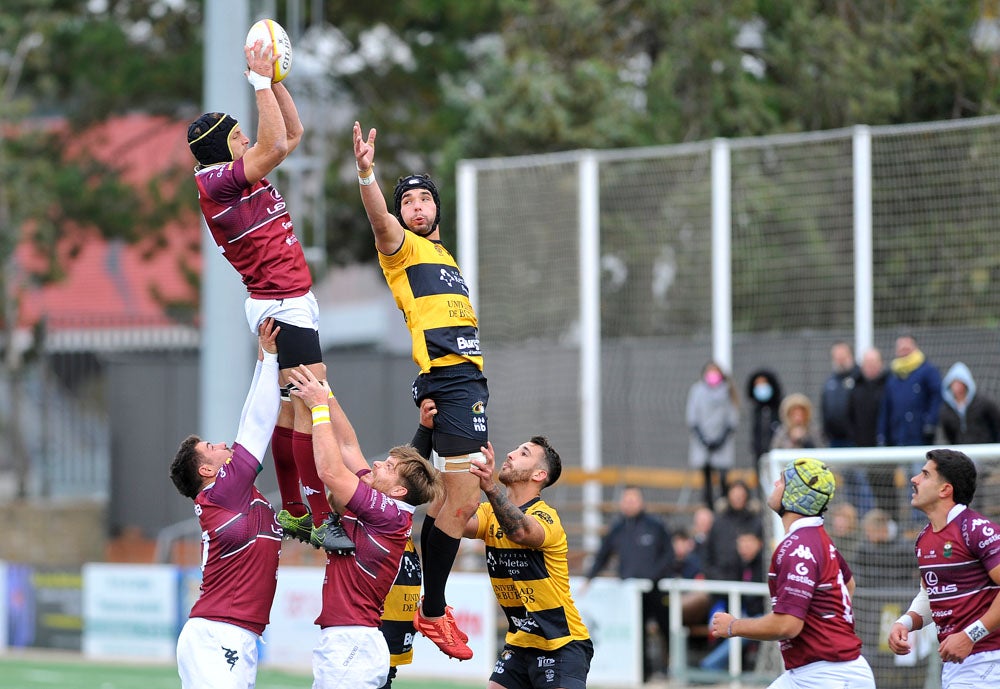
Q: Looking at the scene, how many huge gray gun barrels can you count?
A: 0